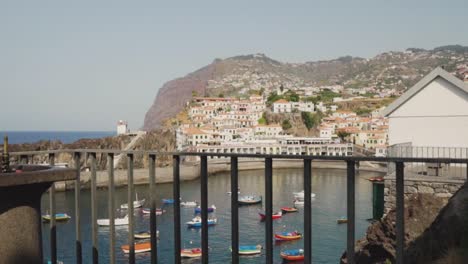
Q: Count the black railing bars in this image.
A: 13